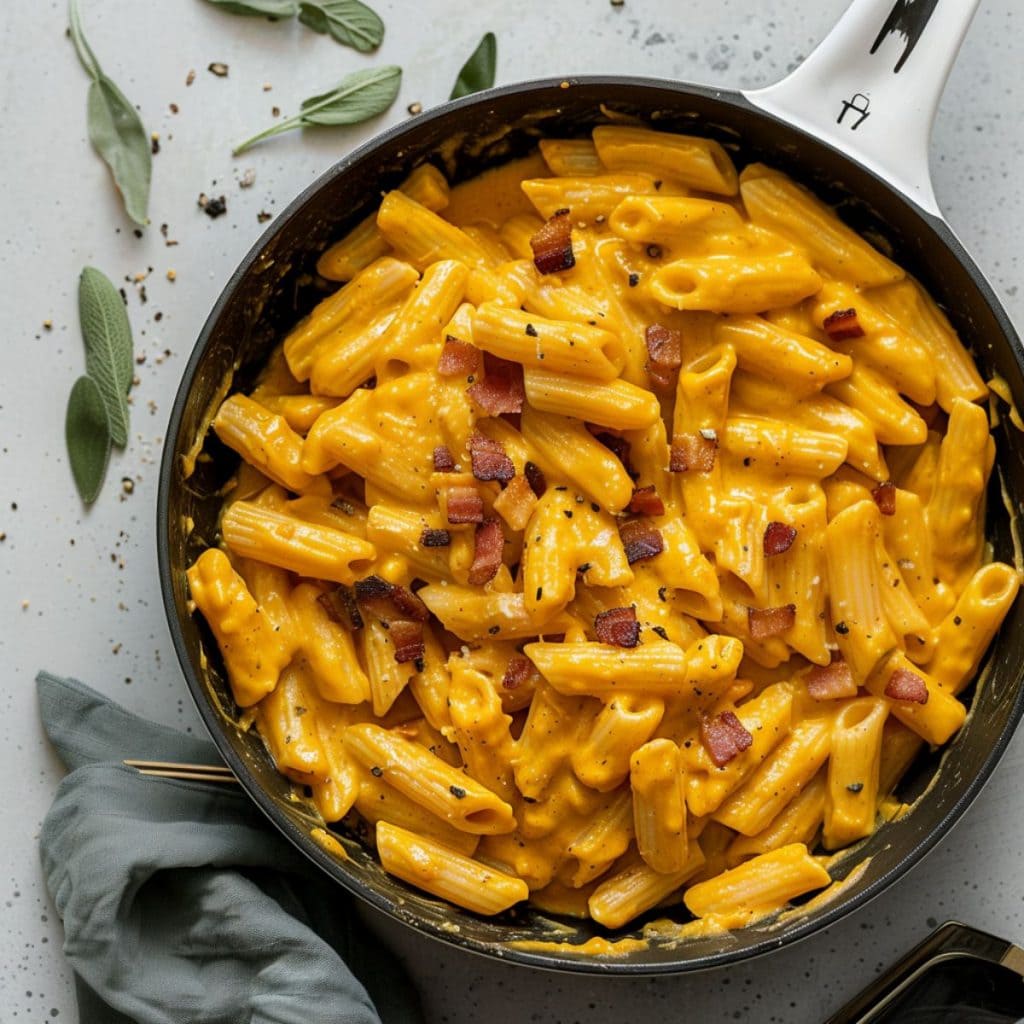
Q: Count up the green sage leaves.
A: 7